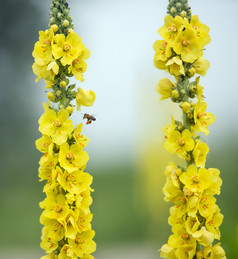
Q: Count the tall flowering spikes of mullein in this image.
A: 2